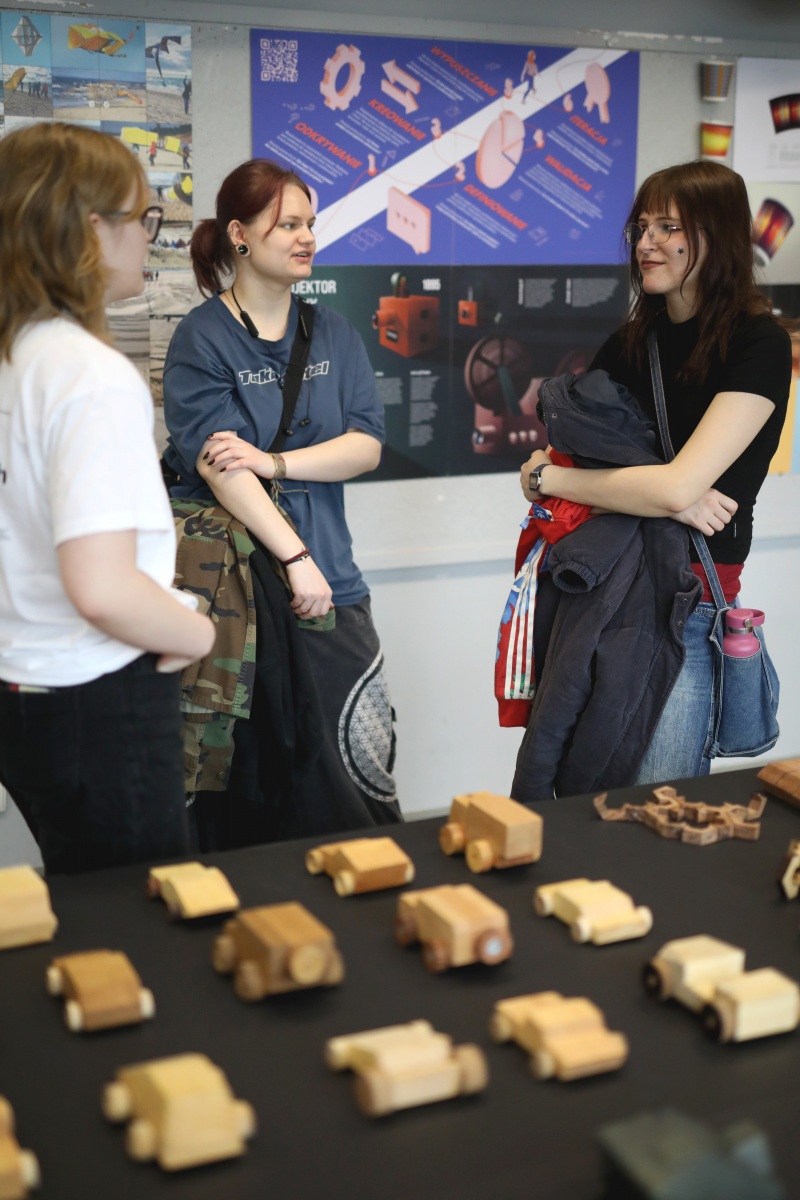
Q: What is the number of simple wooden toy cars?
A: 13